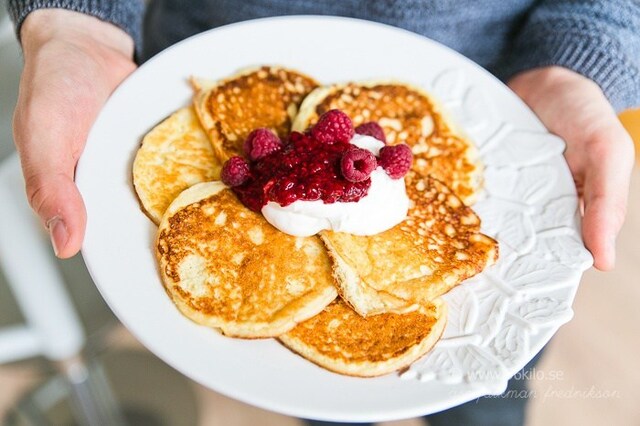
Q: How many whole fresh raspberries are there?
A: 6